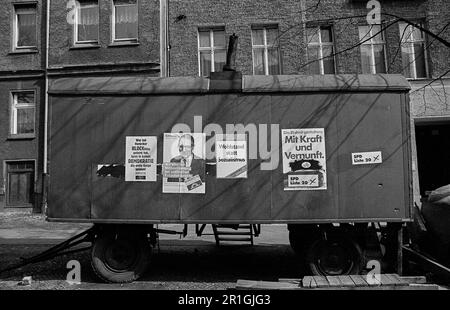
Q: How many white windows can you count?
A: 9